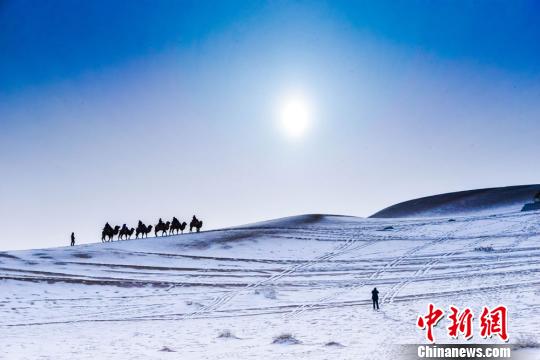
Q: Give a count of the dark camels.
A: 6